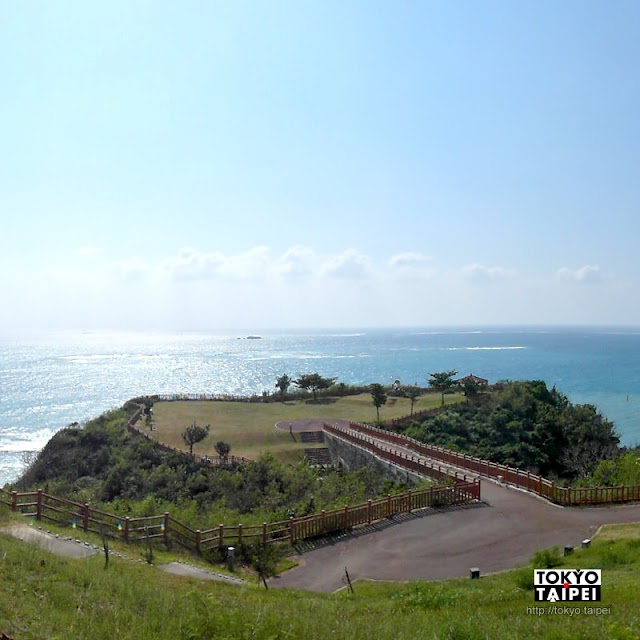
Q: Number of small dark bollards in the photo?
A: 3